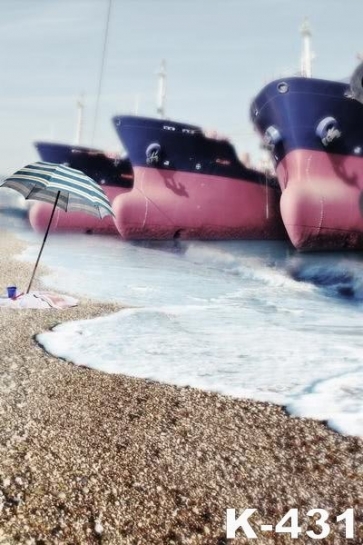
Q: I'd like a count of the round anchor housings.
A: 3